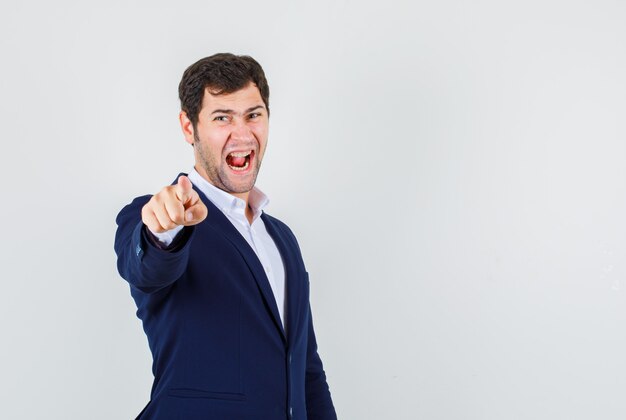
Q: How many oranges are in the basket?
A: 0